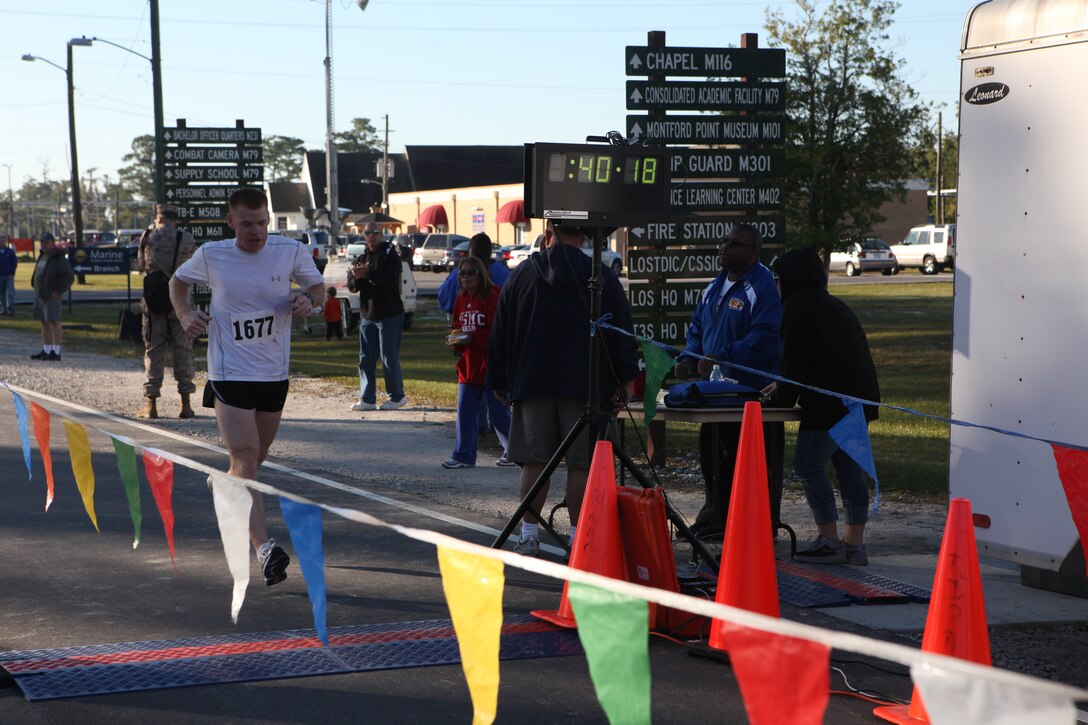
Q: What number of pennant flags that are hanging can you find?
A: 14